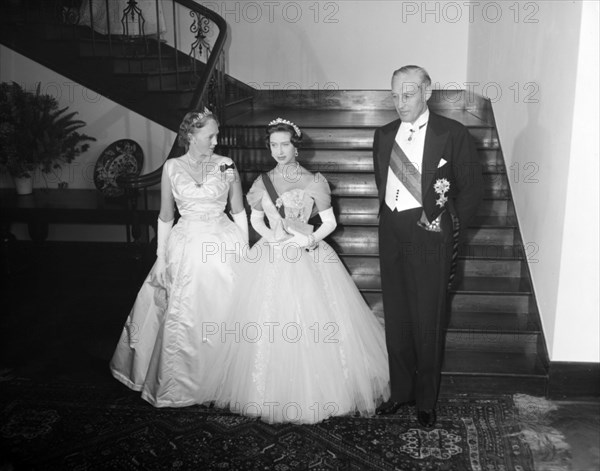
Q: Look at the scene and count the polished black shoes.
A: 2